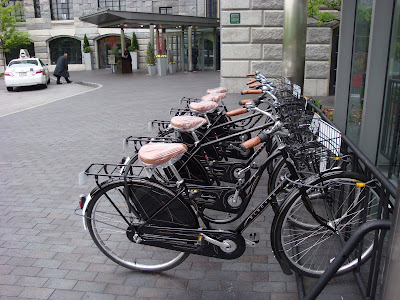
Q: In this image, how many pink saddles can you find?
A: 5